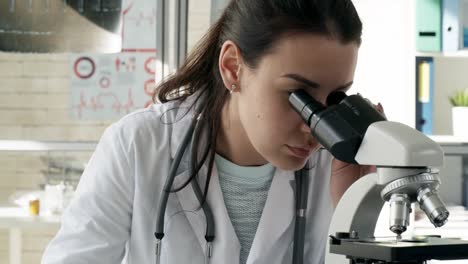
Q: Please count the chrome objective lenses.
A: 2